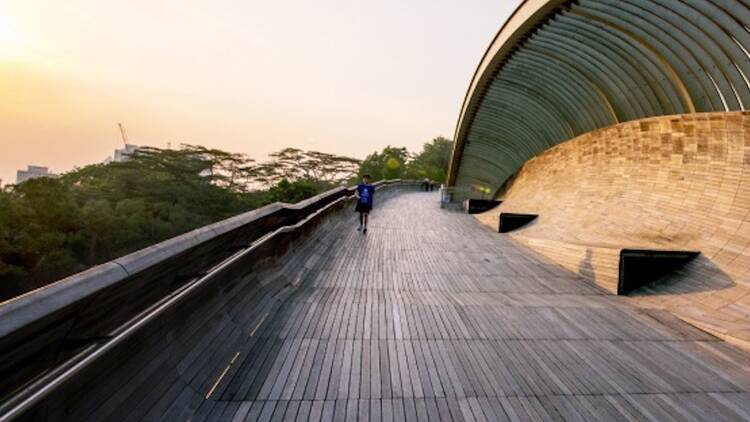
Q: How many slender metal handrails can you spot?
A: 1